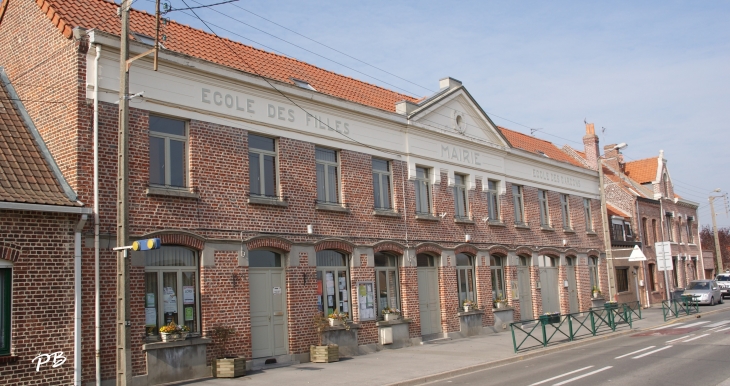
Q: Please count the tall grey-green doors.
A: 5